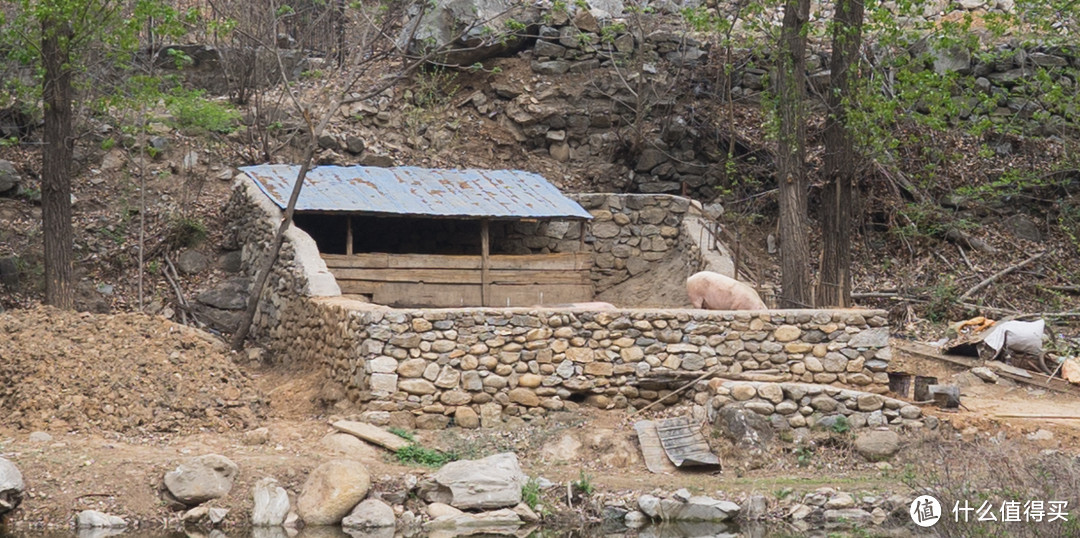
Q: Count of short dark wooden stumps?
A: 3